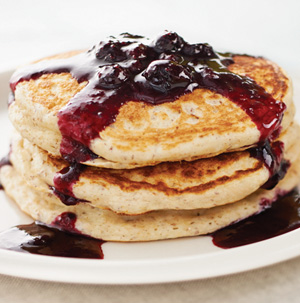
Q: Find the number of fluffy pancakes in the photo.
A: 3